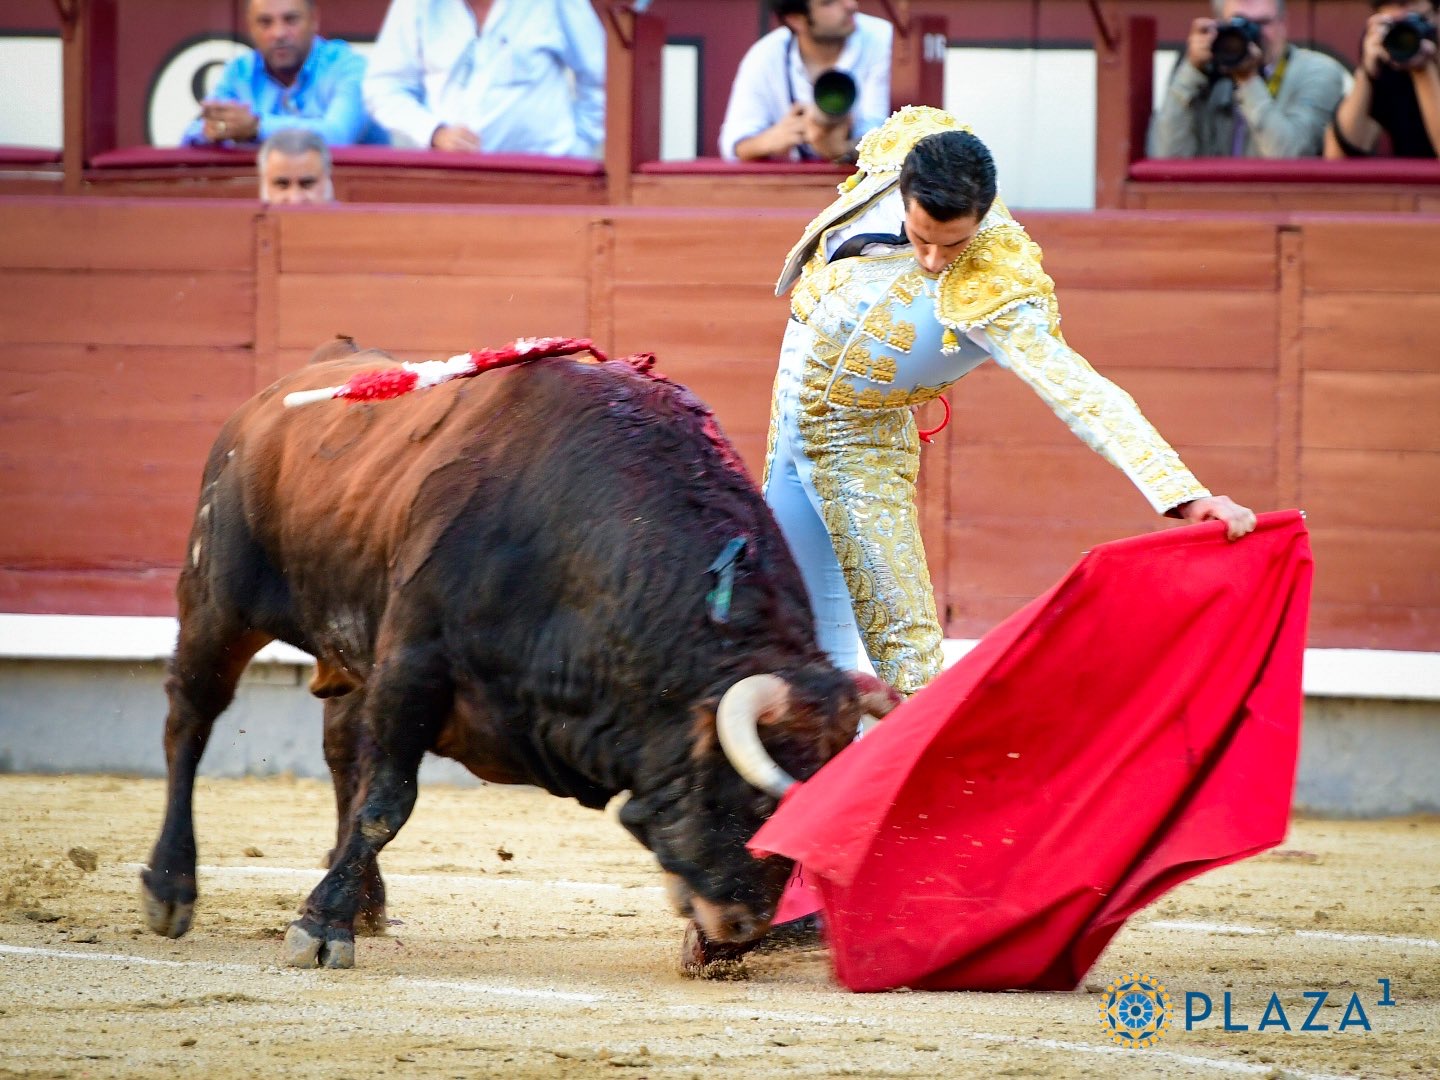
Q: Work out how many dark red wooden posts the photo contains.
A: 4